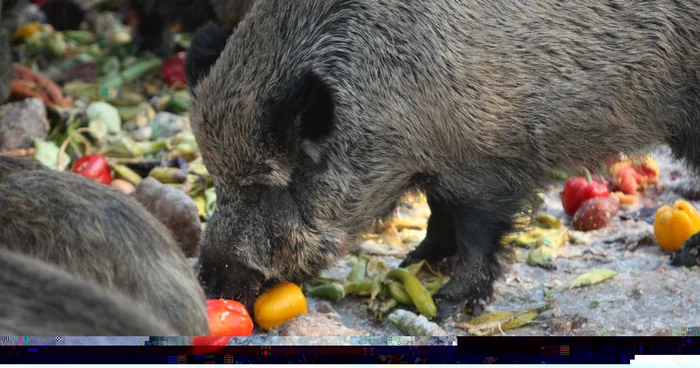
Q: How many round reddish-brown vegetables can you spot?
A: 1